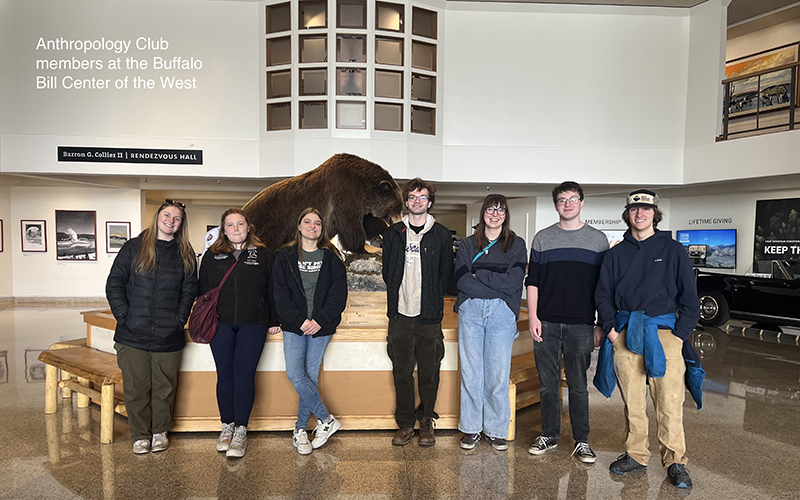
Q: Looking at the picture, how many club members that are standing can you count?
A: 7